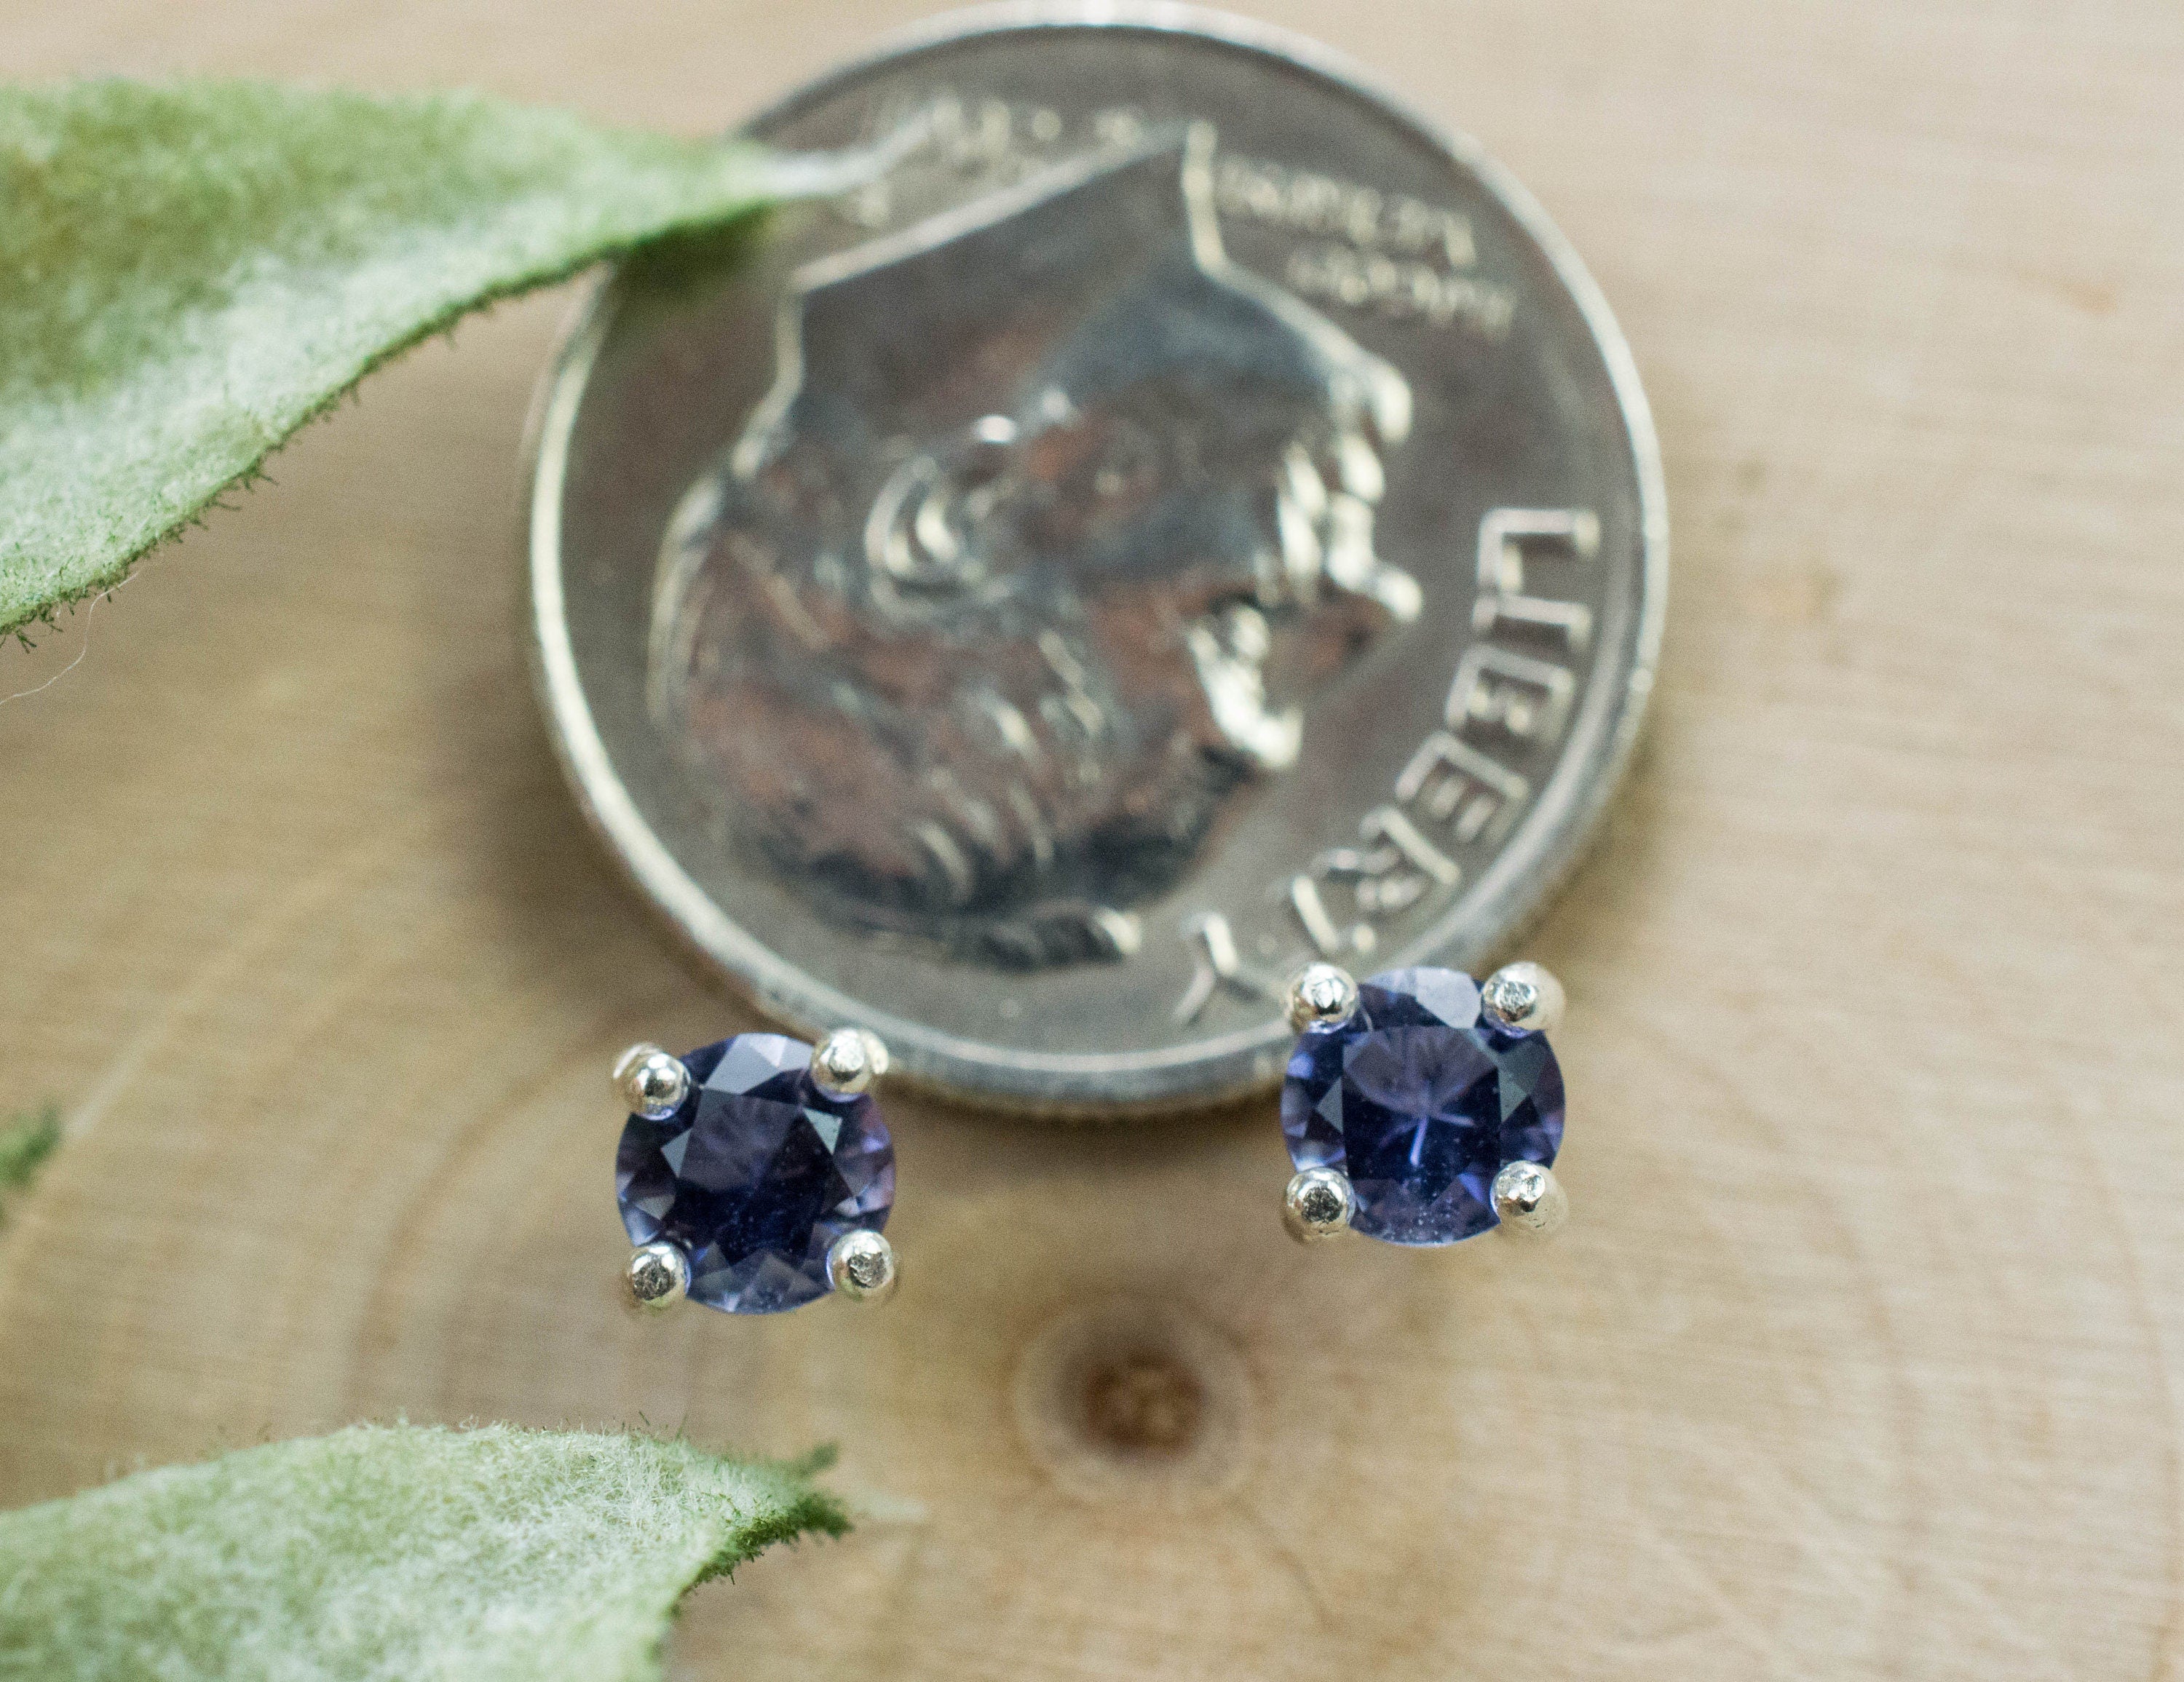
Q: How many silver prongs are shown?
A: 8